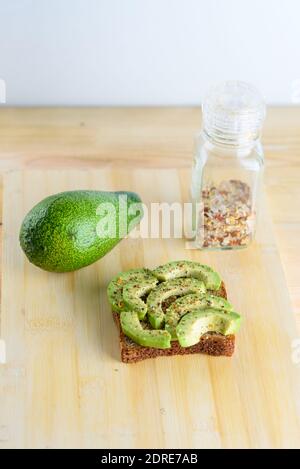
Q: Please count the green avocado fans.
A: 7